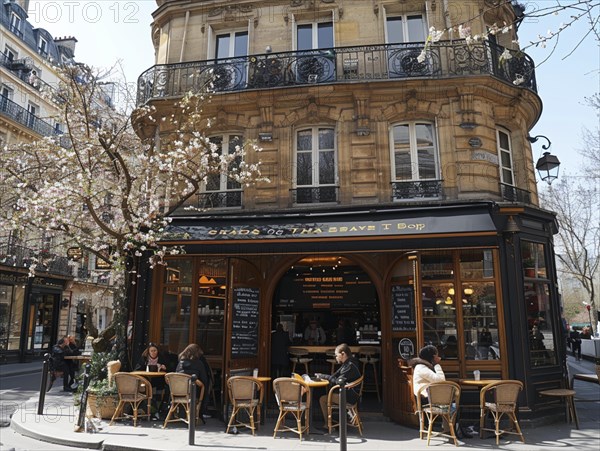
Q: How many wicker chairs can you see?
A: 7